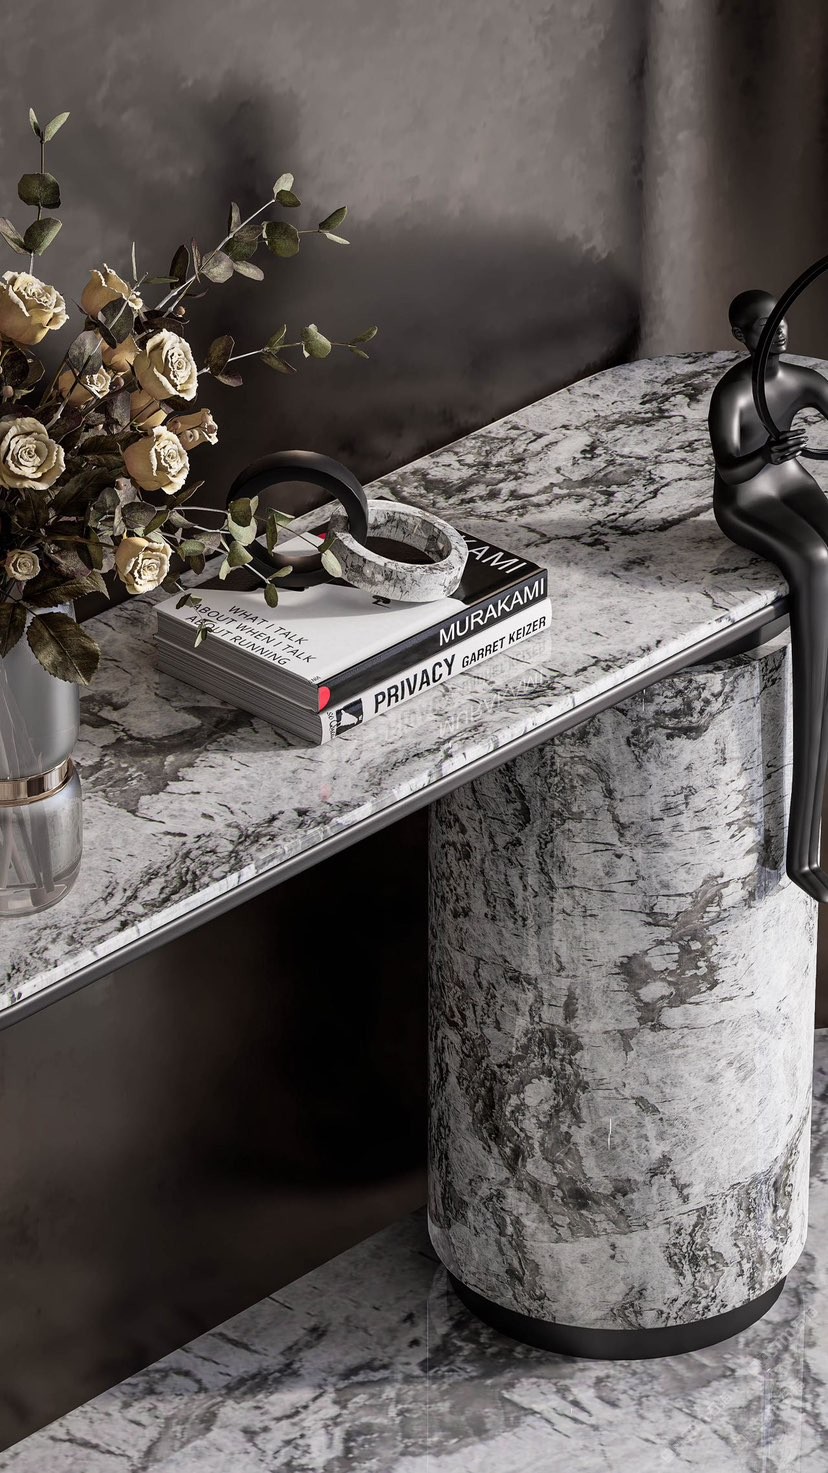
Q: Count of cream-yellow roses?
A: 11